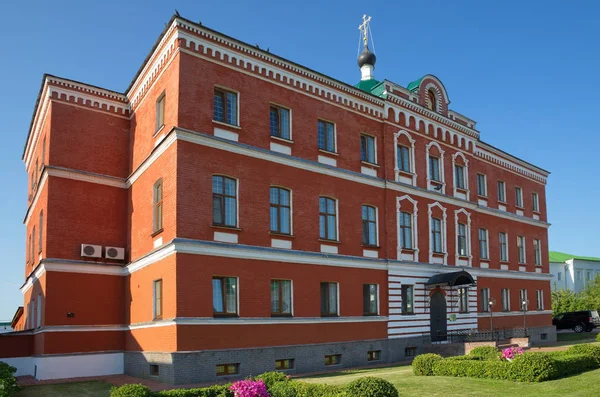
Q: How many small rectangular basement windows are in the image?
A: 7